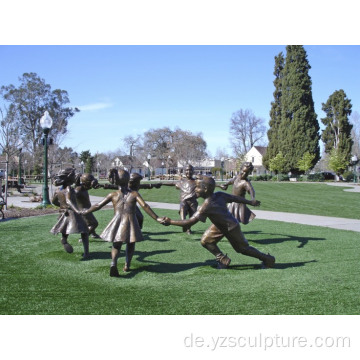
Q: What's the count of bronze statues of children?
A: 7